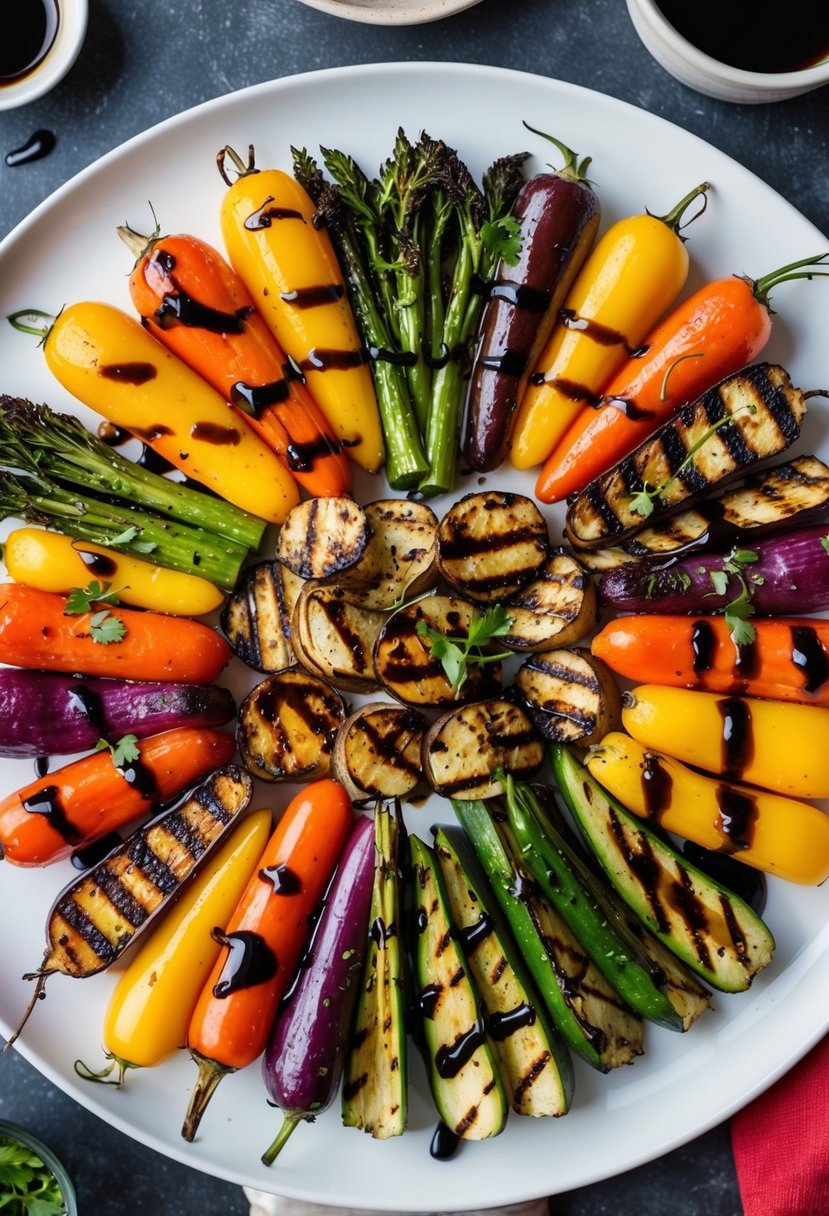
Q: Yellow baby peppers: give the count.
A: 7